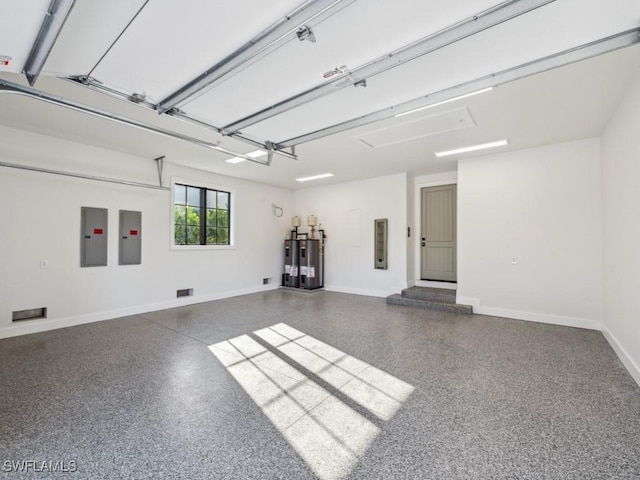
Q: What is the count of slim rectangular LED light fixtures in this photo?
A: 4